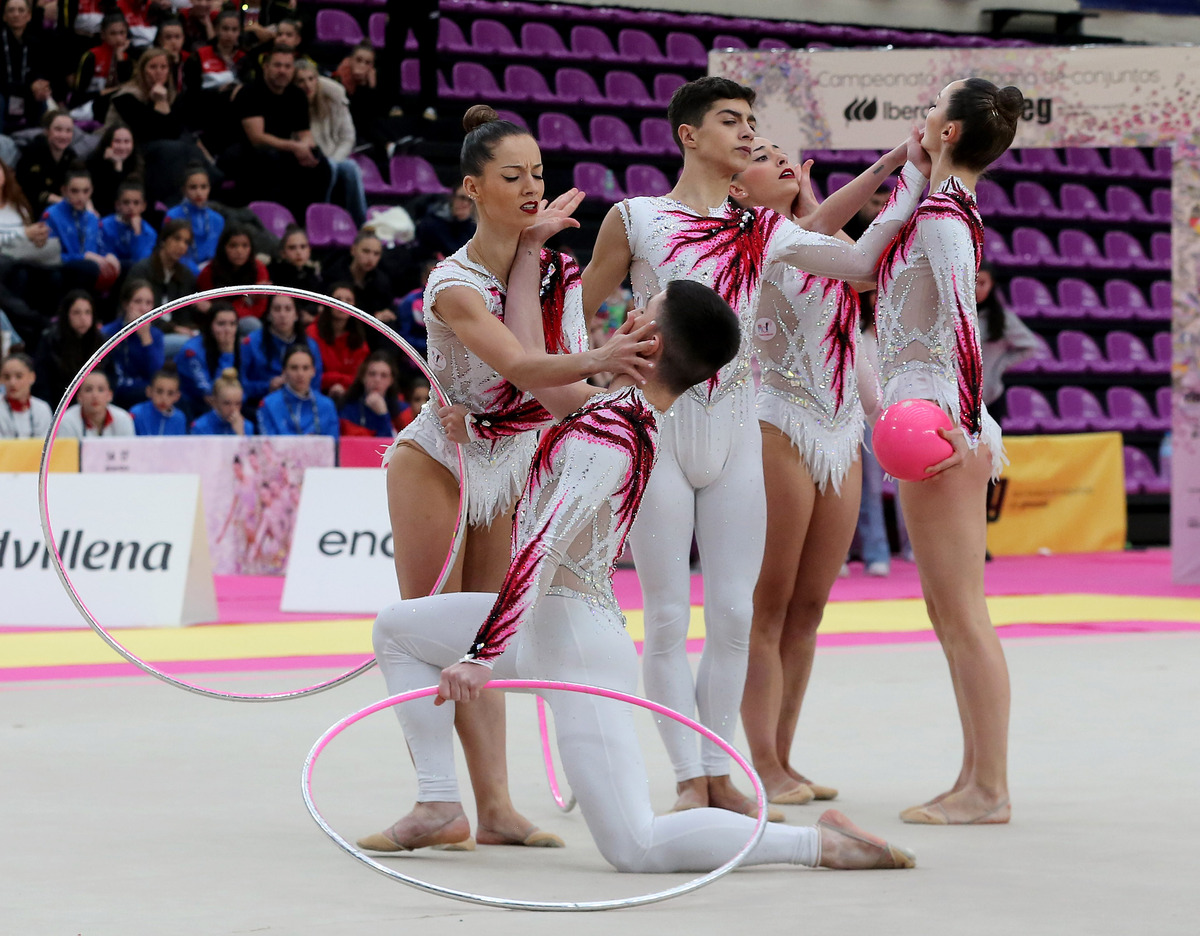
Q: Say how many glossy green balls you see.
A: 0